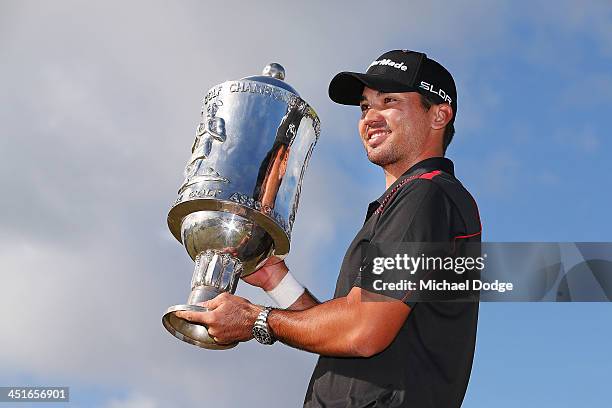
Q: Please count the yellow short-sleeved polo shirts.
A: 0